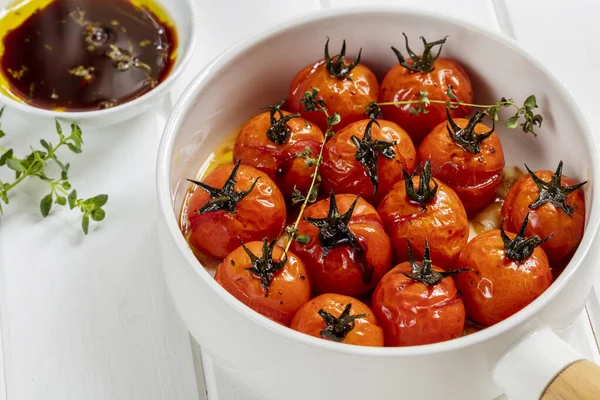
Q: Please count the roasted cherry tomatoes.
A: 13